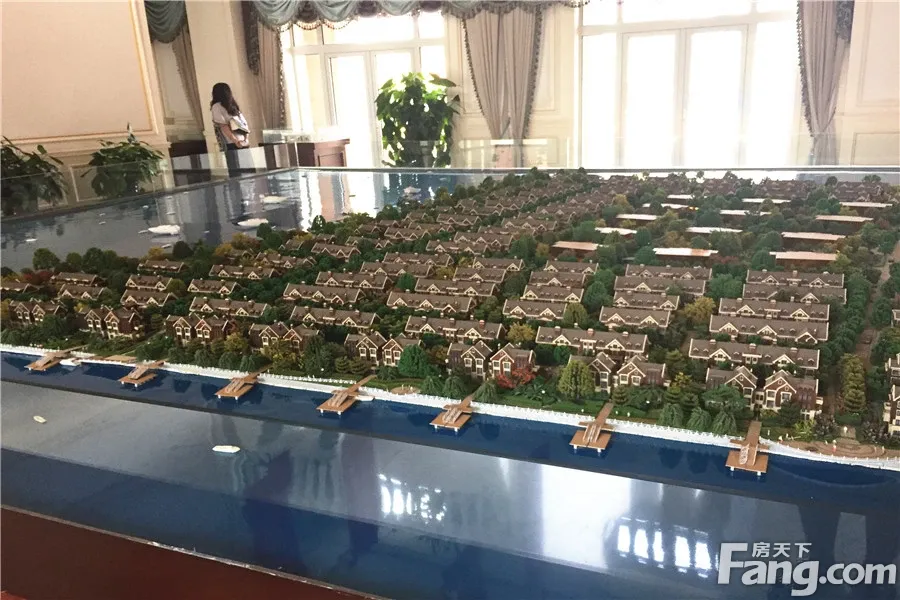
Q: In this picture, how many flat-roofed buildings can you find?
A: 13